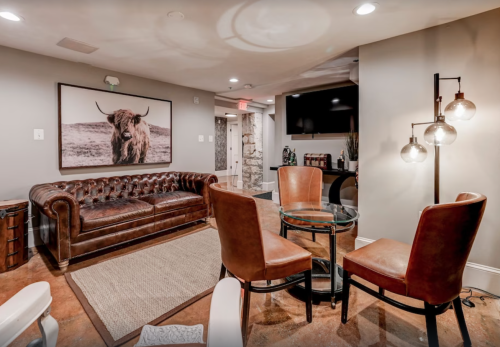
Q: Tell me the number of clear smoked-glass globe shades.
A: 3